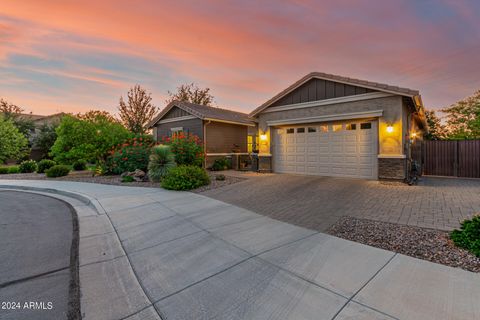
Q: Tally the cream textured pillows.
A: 0